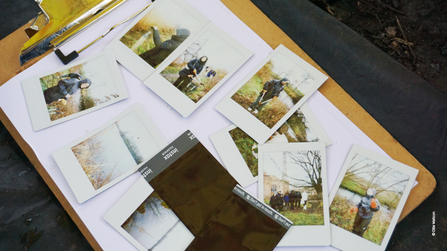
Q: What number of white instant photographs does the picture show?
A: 9